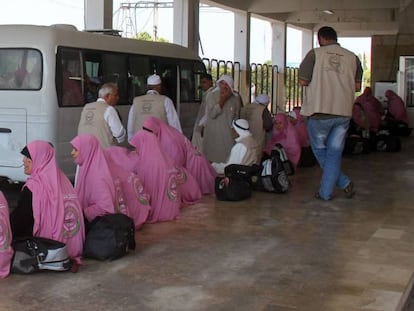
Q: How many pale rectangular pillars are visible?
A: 5